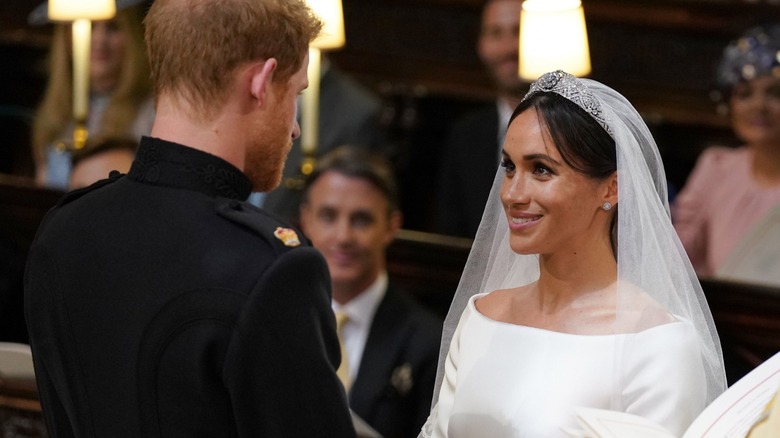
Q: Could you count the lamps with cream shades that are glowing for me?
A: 3